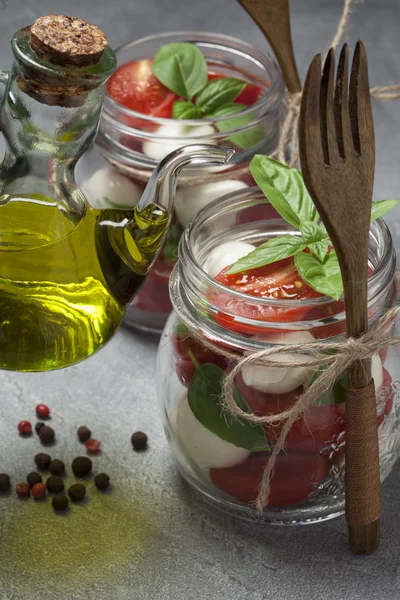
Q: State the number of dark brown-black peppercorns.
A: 13